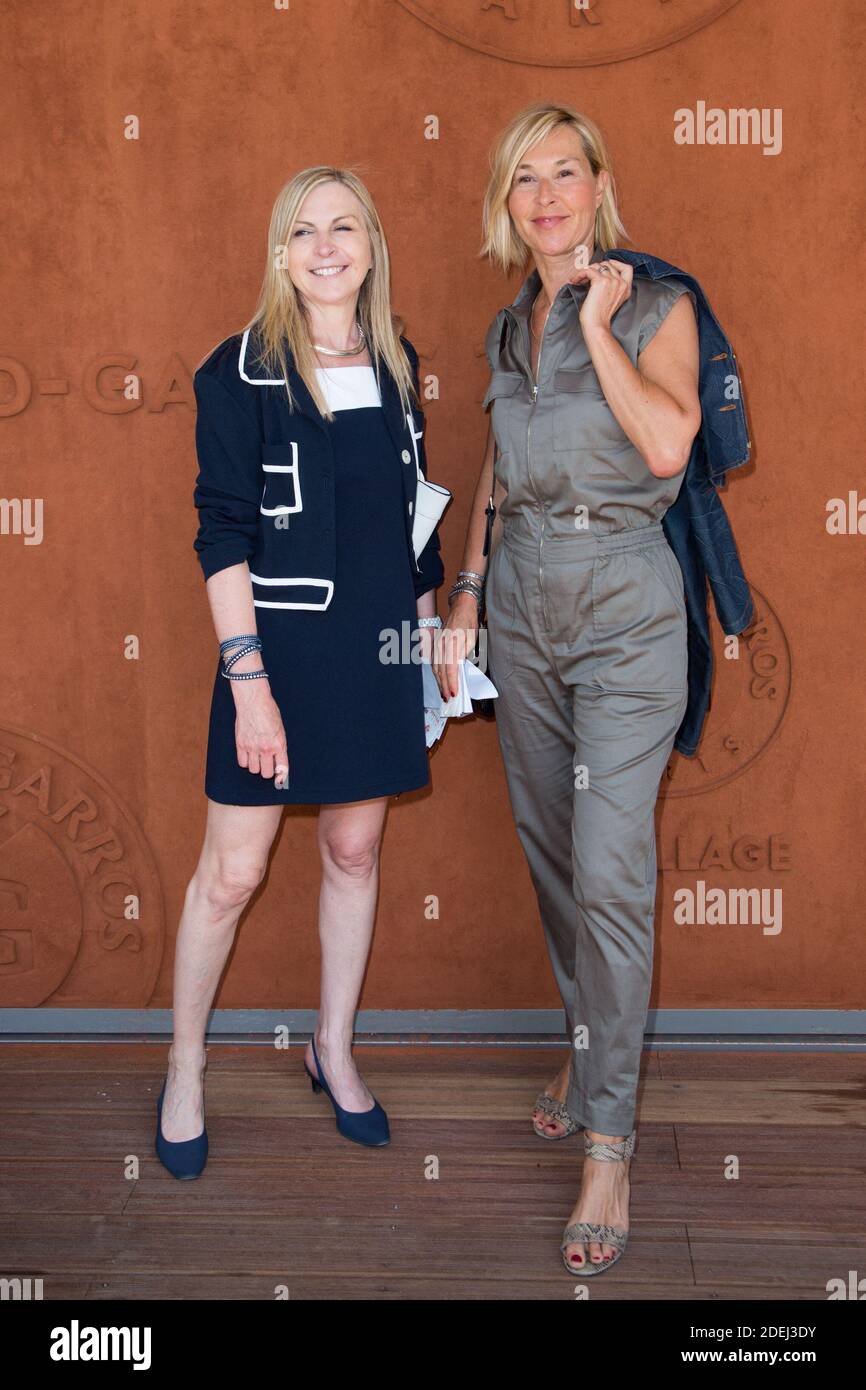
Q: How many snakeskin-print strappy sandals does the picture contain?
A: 2